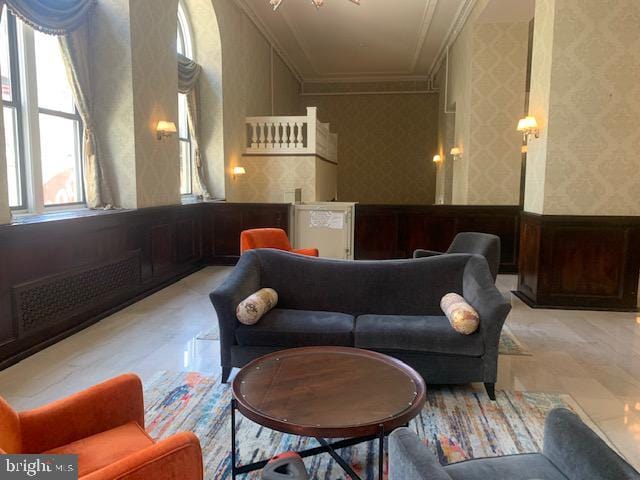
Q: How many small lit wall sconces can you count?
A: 5